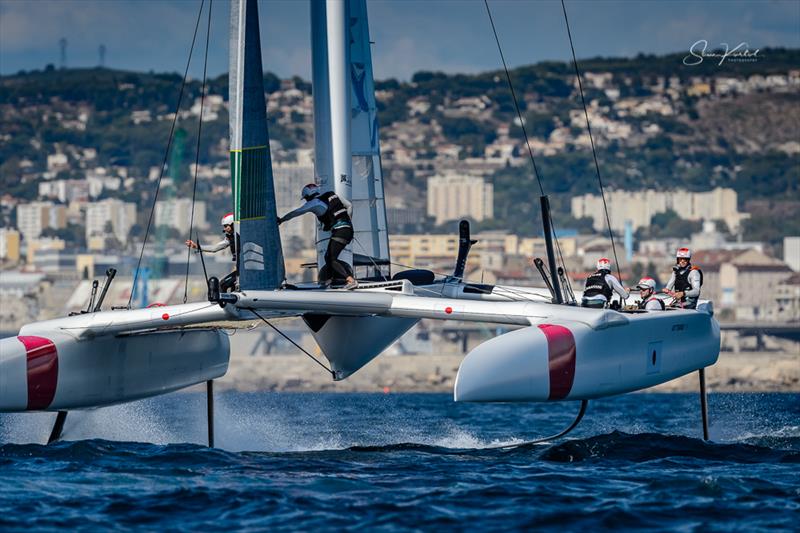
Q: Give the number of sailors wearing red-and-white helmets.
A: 5